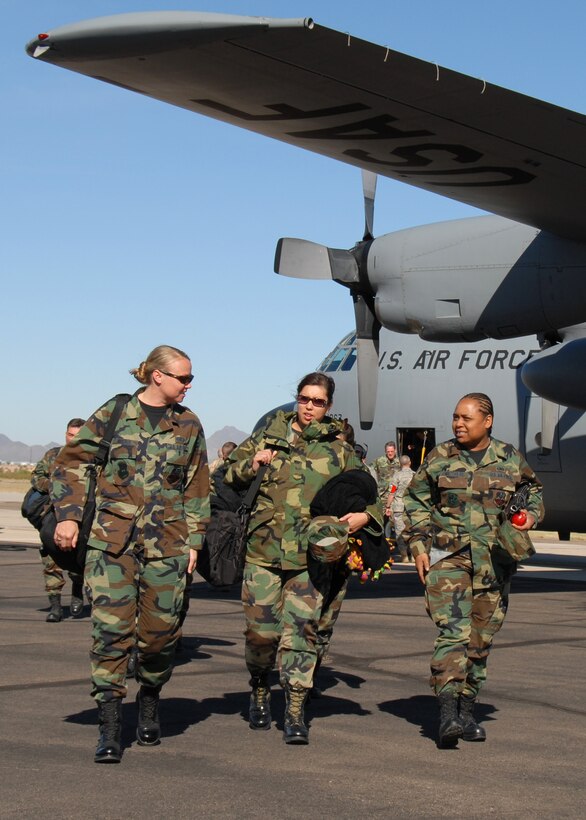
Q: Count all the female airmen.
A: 3